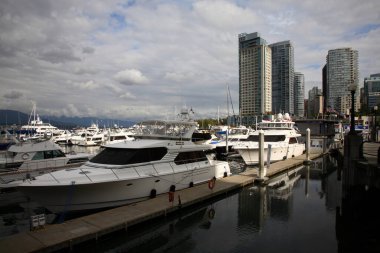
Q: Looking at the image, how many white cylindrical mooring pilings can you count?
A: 2